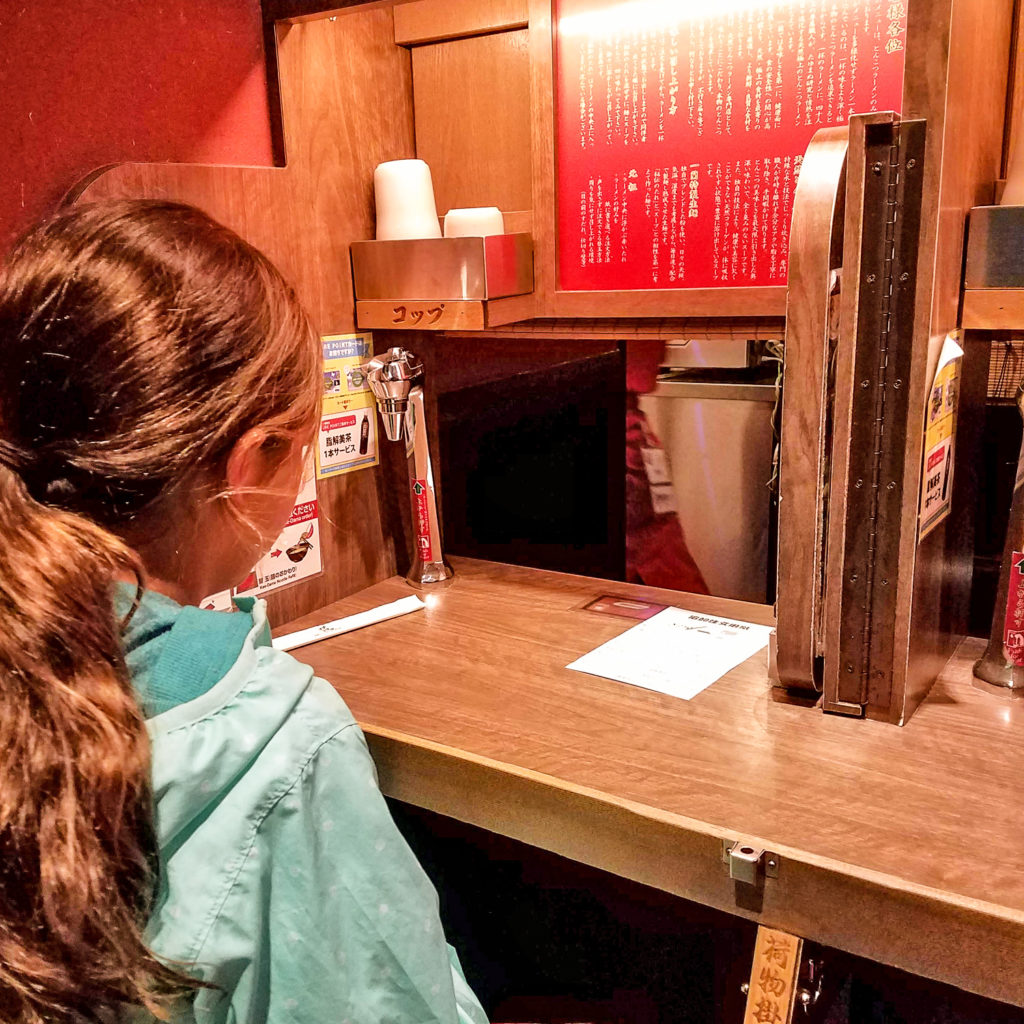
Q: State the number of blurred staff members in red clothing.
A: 1